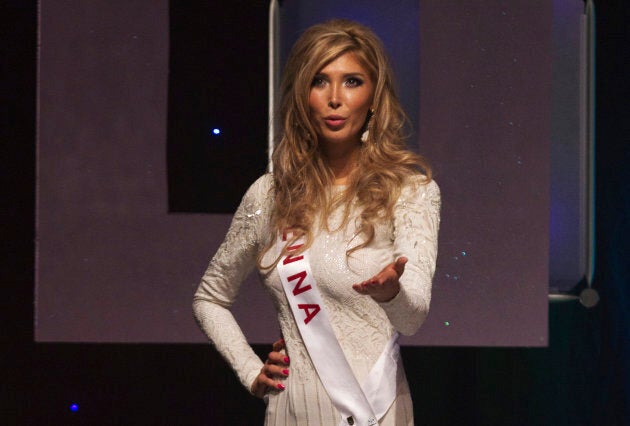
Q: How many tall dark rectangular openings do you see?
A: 1